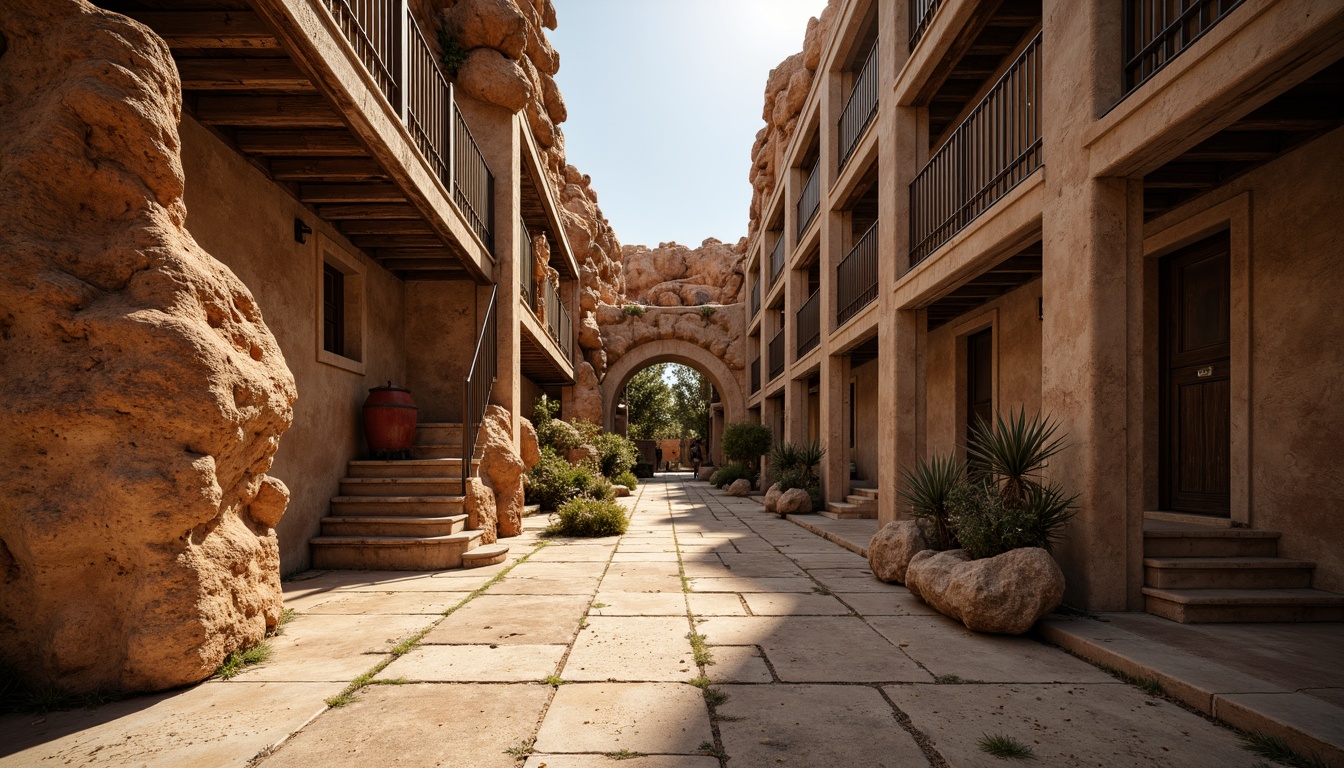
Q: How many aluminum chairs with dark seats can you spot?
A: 0